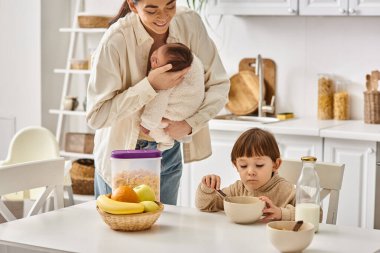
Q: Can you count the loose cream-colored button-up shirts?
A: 1